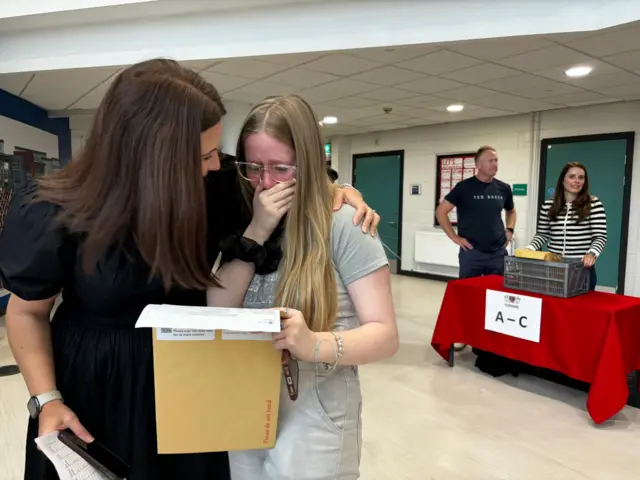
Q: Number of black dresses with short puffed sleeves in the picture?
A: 1